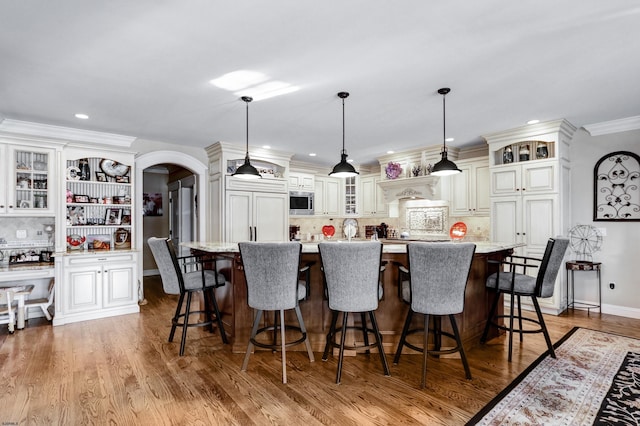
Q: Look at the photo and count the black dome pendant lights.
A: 3